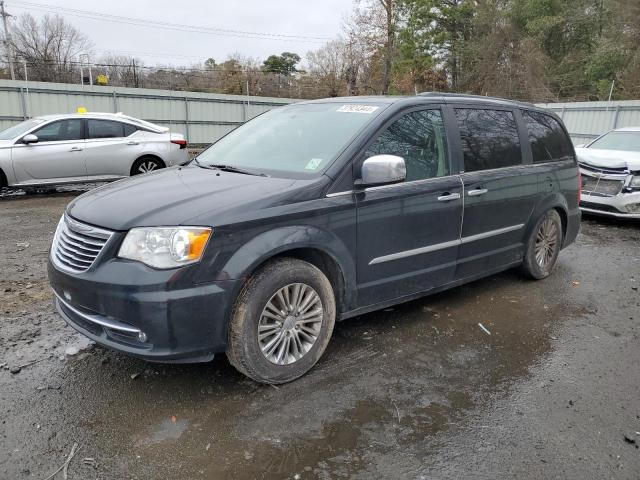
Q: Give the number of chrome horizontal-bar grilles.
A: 1